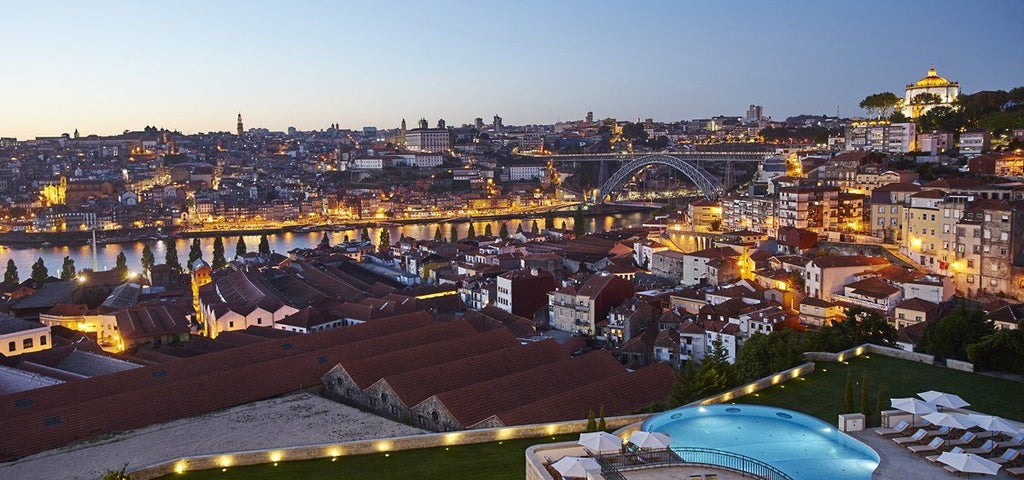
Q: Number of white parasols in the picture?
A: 8